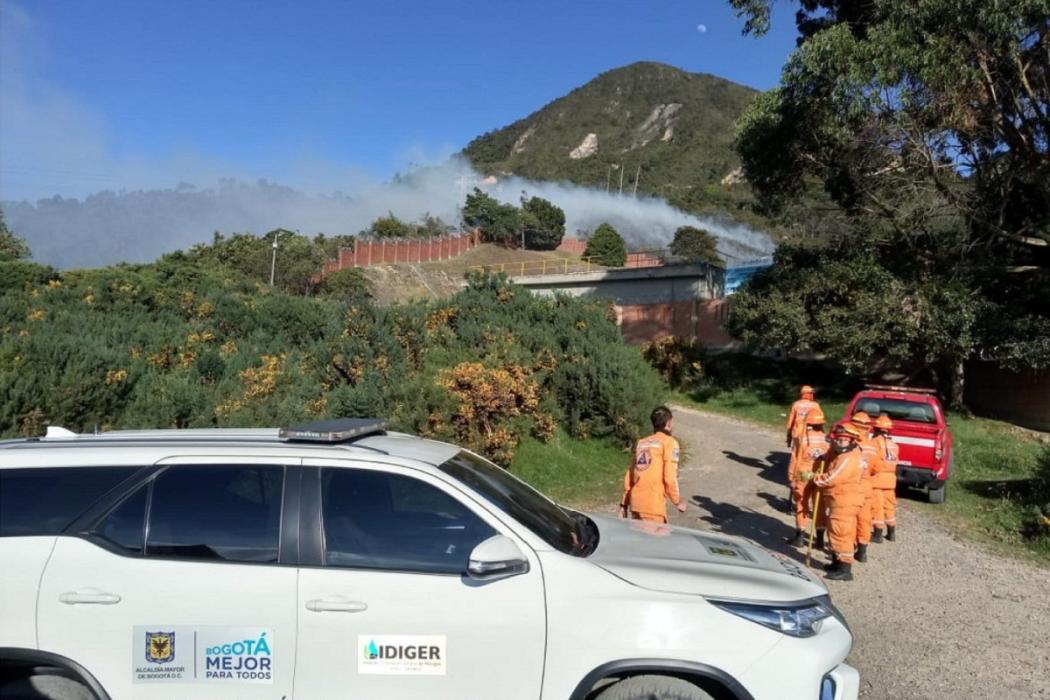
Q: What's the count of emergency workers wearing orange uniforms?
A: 6